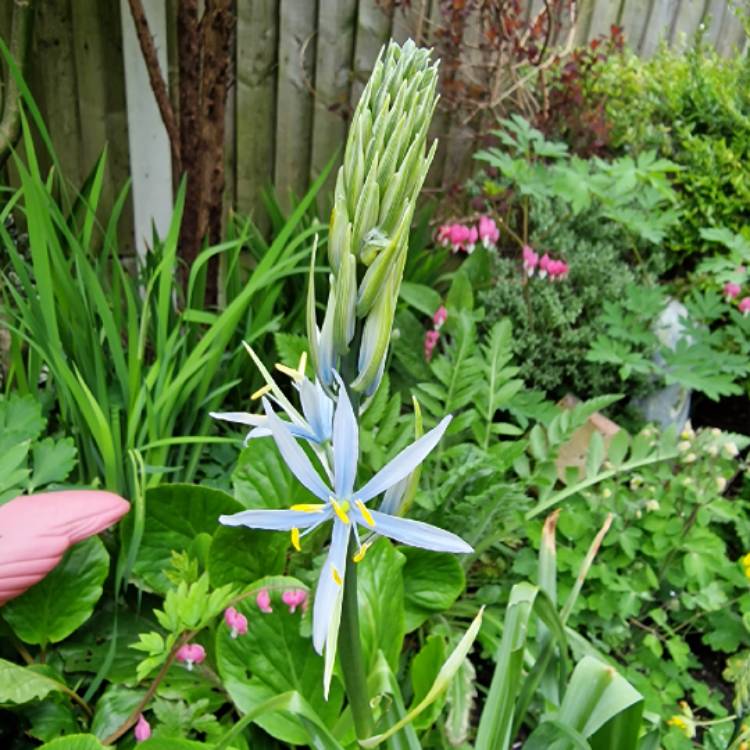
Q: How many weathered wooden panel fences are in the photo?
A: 1